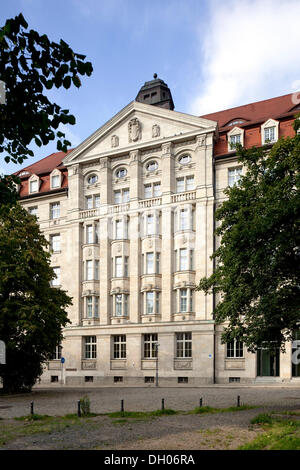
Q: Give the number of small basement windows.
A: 6